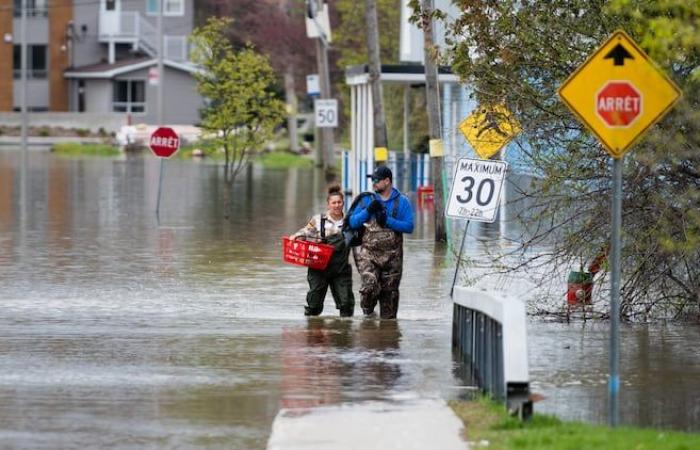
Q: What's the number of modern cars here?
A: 0